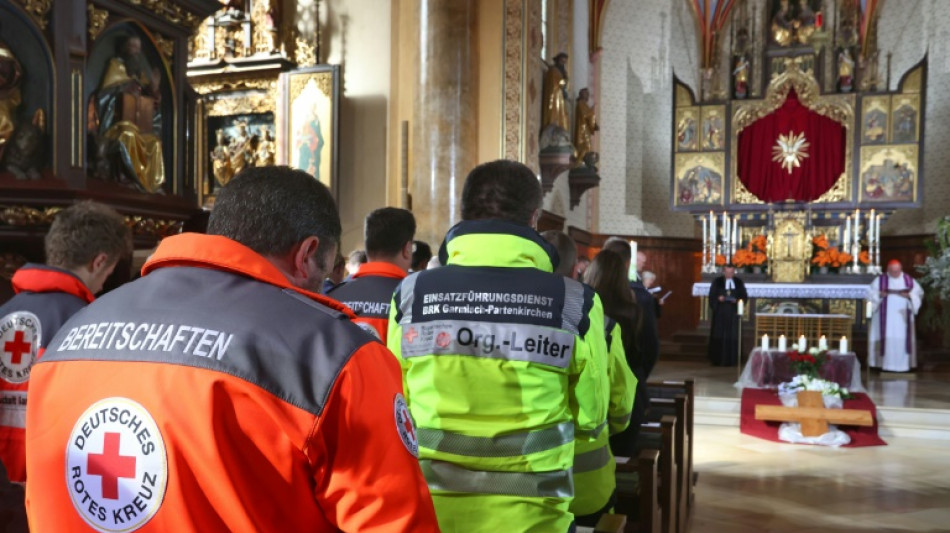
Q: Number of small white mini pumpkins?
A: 0